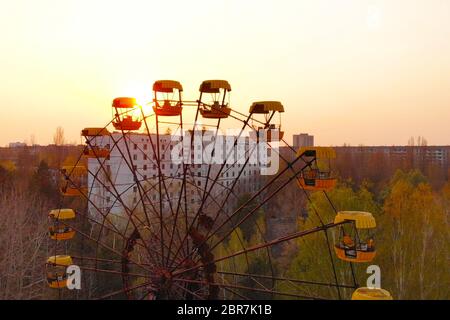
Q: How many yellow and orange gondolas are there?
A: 11